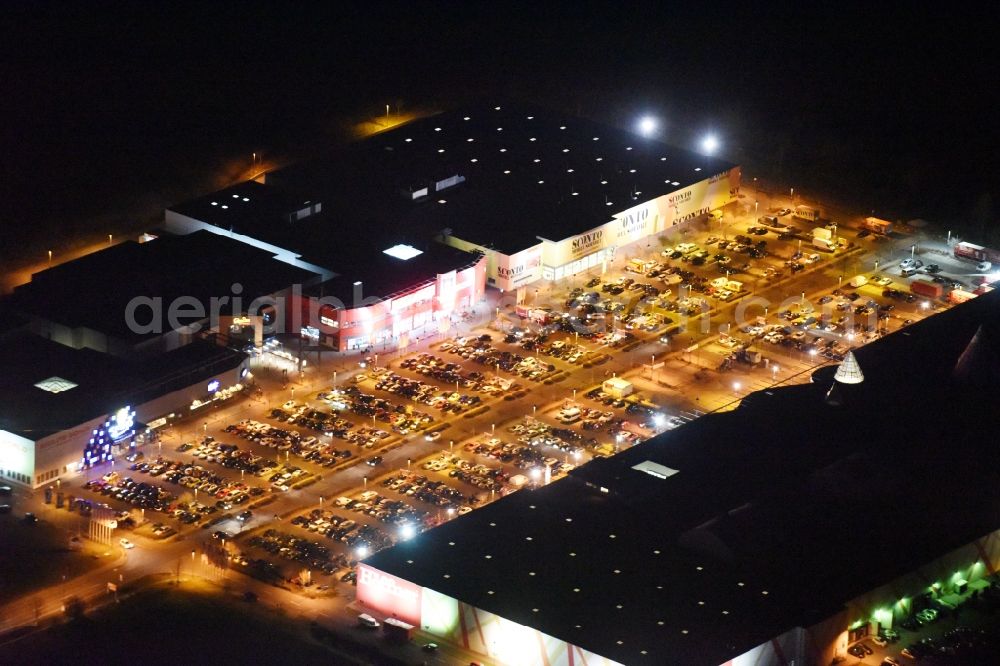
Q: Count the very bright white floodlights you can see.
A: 2